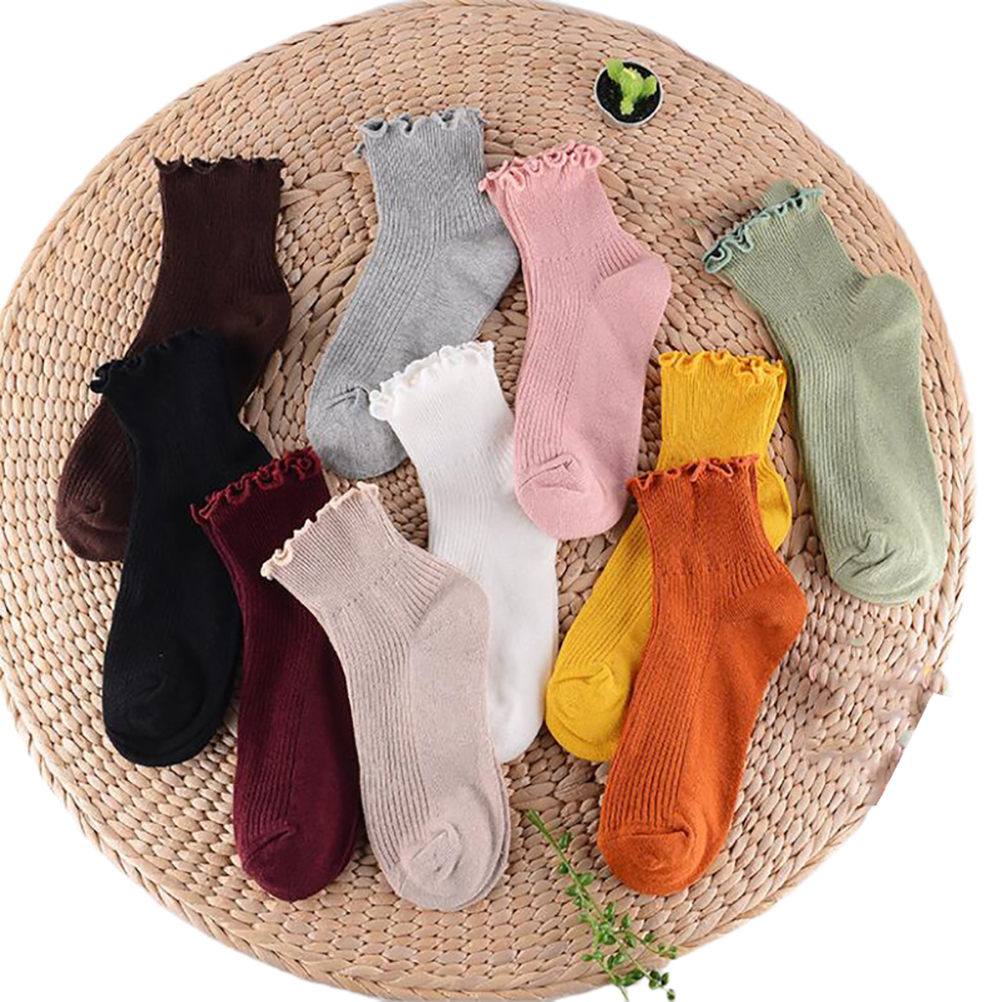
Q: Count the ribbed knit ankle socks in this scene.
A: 10